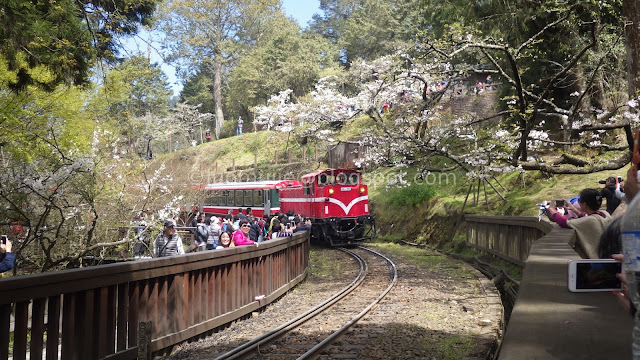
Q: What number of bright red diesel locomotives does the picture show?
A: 1